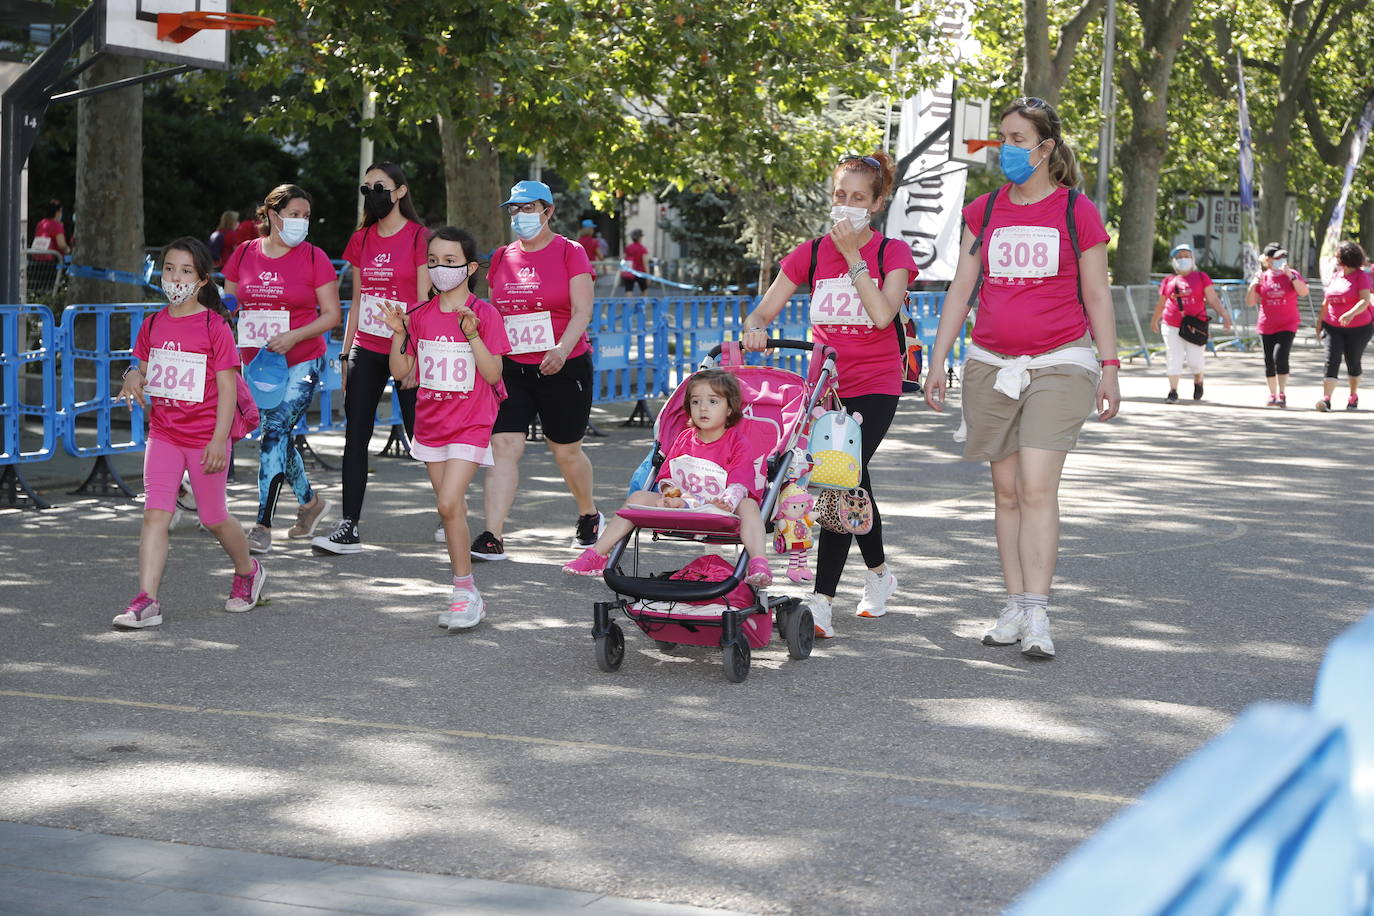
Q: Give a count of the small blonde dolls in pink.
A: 1